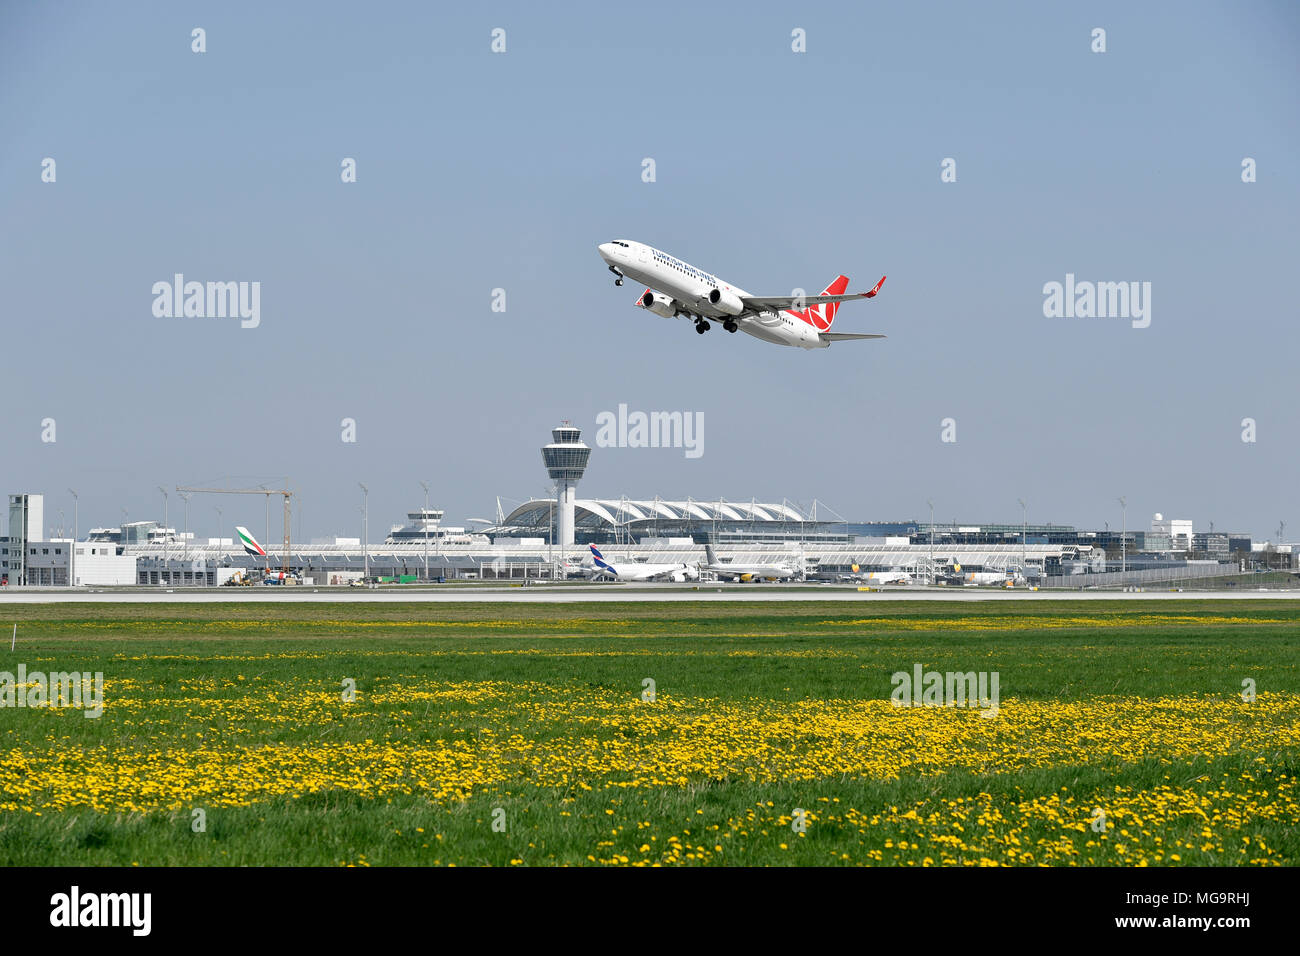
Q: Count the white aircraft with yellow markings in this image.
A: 3